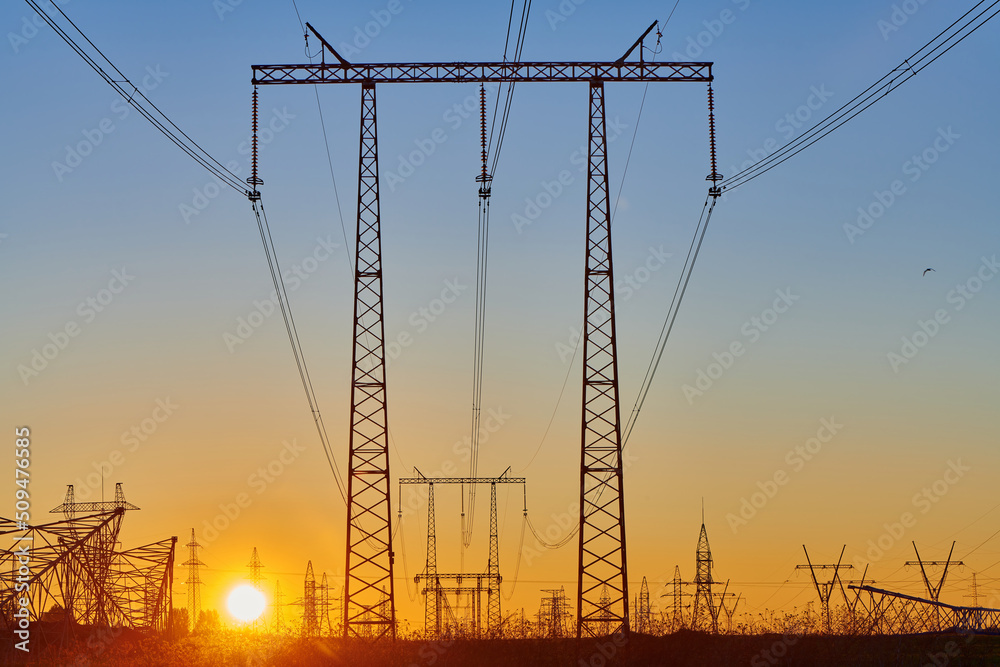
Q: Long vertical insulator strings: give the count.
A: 3